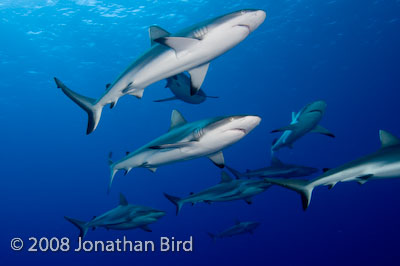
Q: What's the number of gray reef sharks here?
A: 9